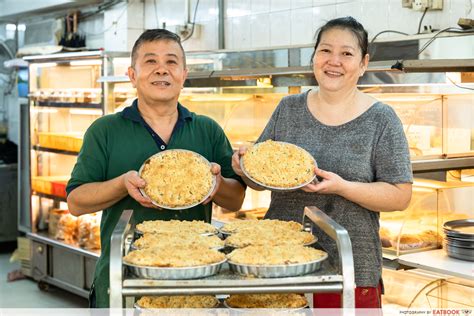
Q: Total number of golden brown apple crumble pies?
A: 10